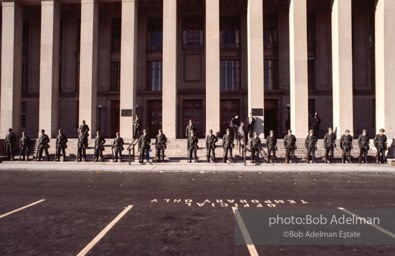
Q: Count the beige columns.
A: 10